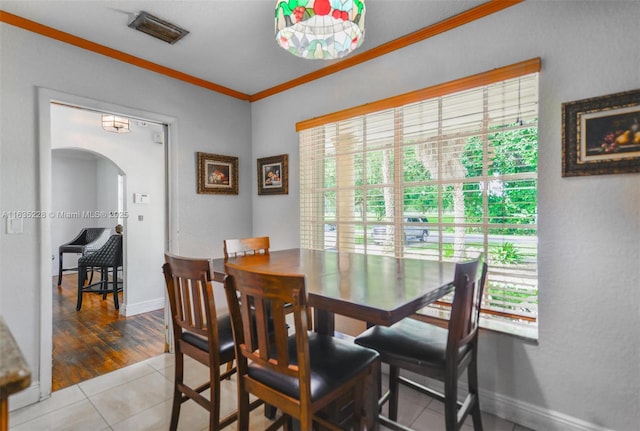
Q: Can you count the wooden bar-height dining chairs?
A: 4